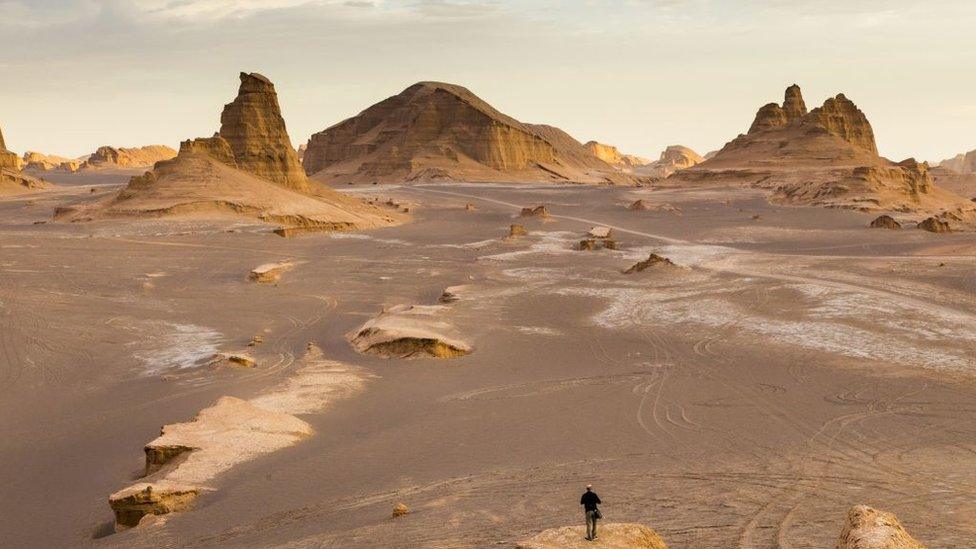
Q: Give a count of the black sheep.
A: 0